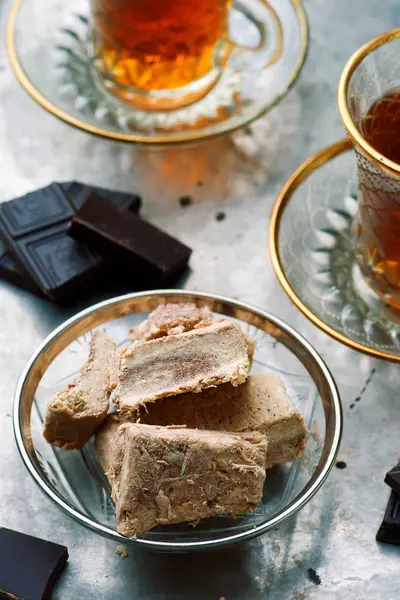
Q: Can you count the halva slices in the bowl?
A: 5